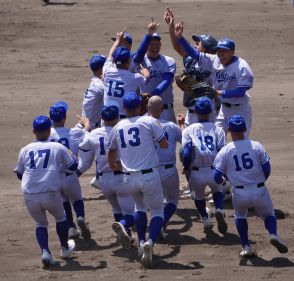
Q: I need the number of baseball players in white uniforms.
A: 13